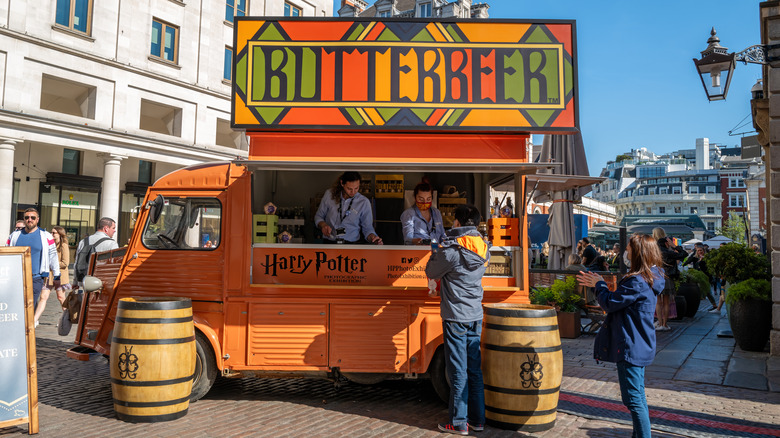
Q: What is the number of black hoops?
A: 12